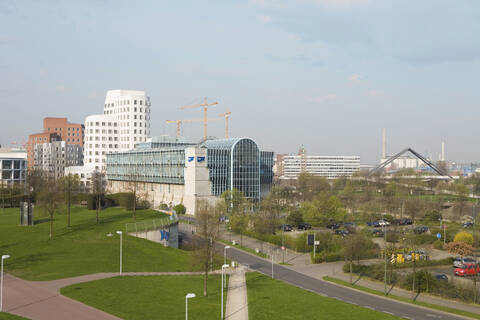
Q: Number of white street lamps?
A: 5